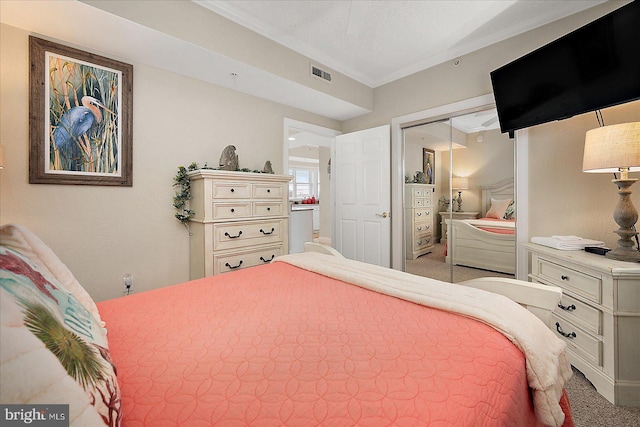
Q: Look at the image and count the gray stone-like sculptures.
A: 2